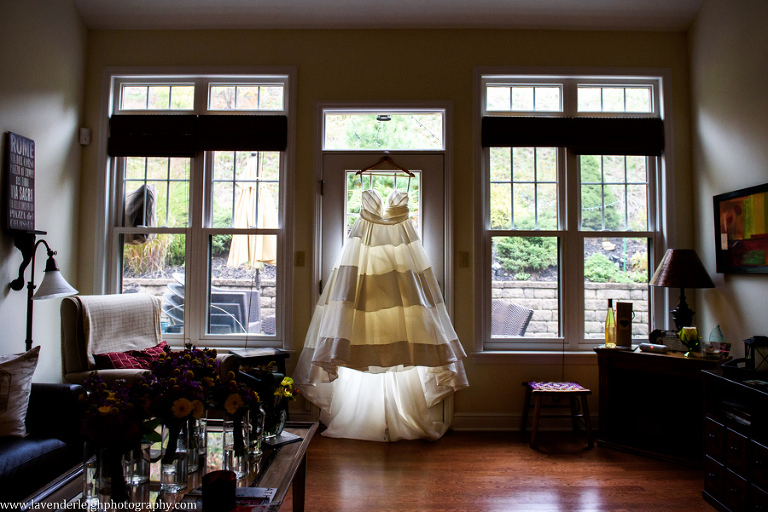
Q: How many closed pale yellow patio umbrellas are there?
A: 1